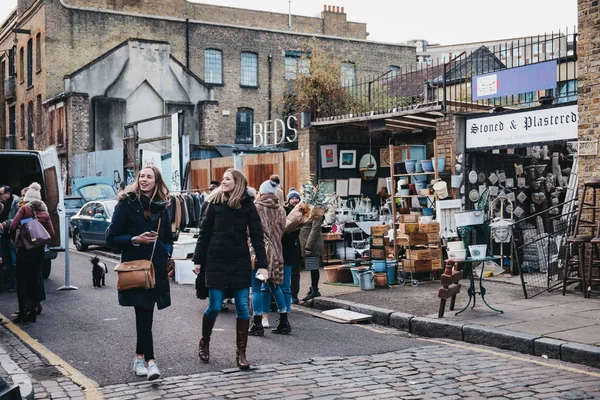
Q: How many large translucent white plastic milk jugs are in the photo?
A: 0